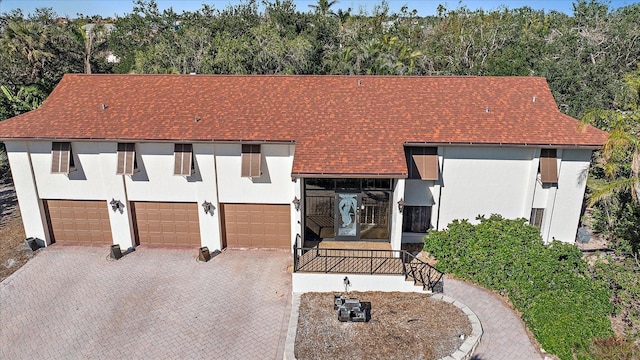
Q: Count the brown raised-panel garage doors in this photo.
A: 3